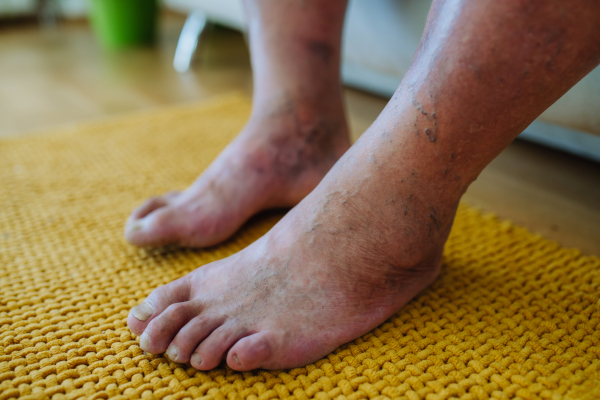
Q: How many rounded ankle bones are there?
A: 2